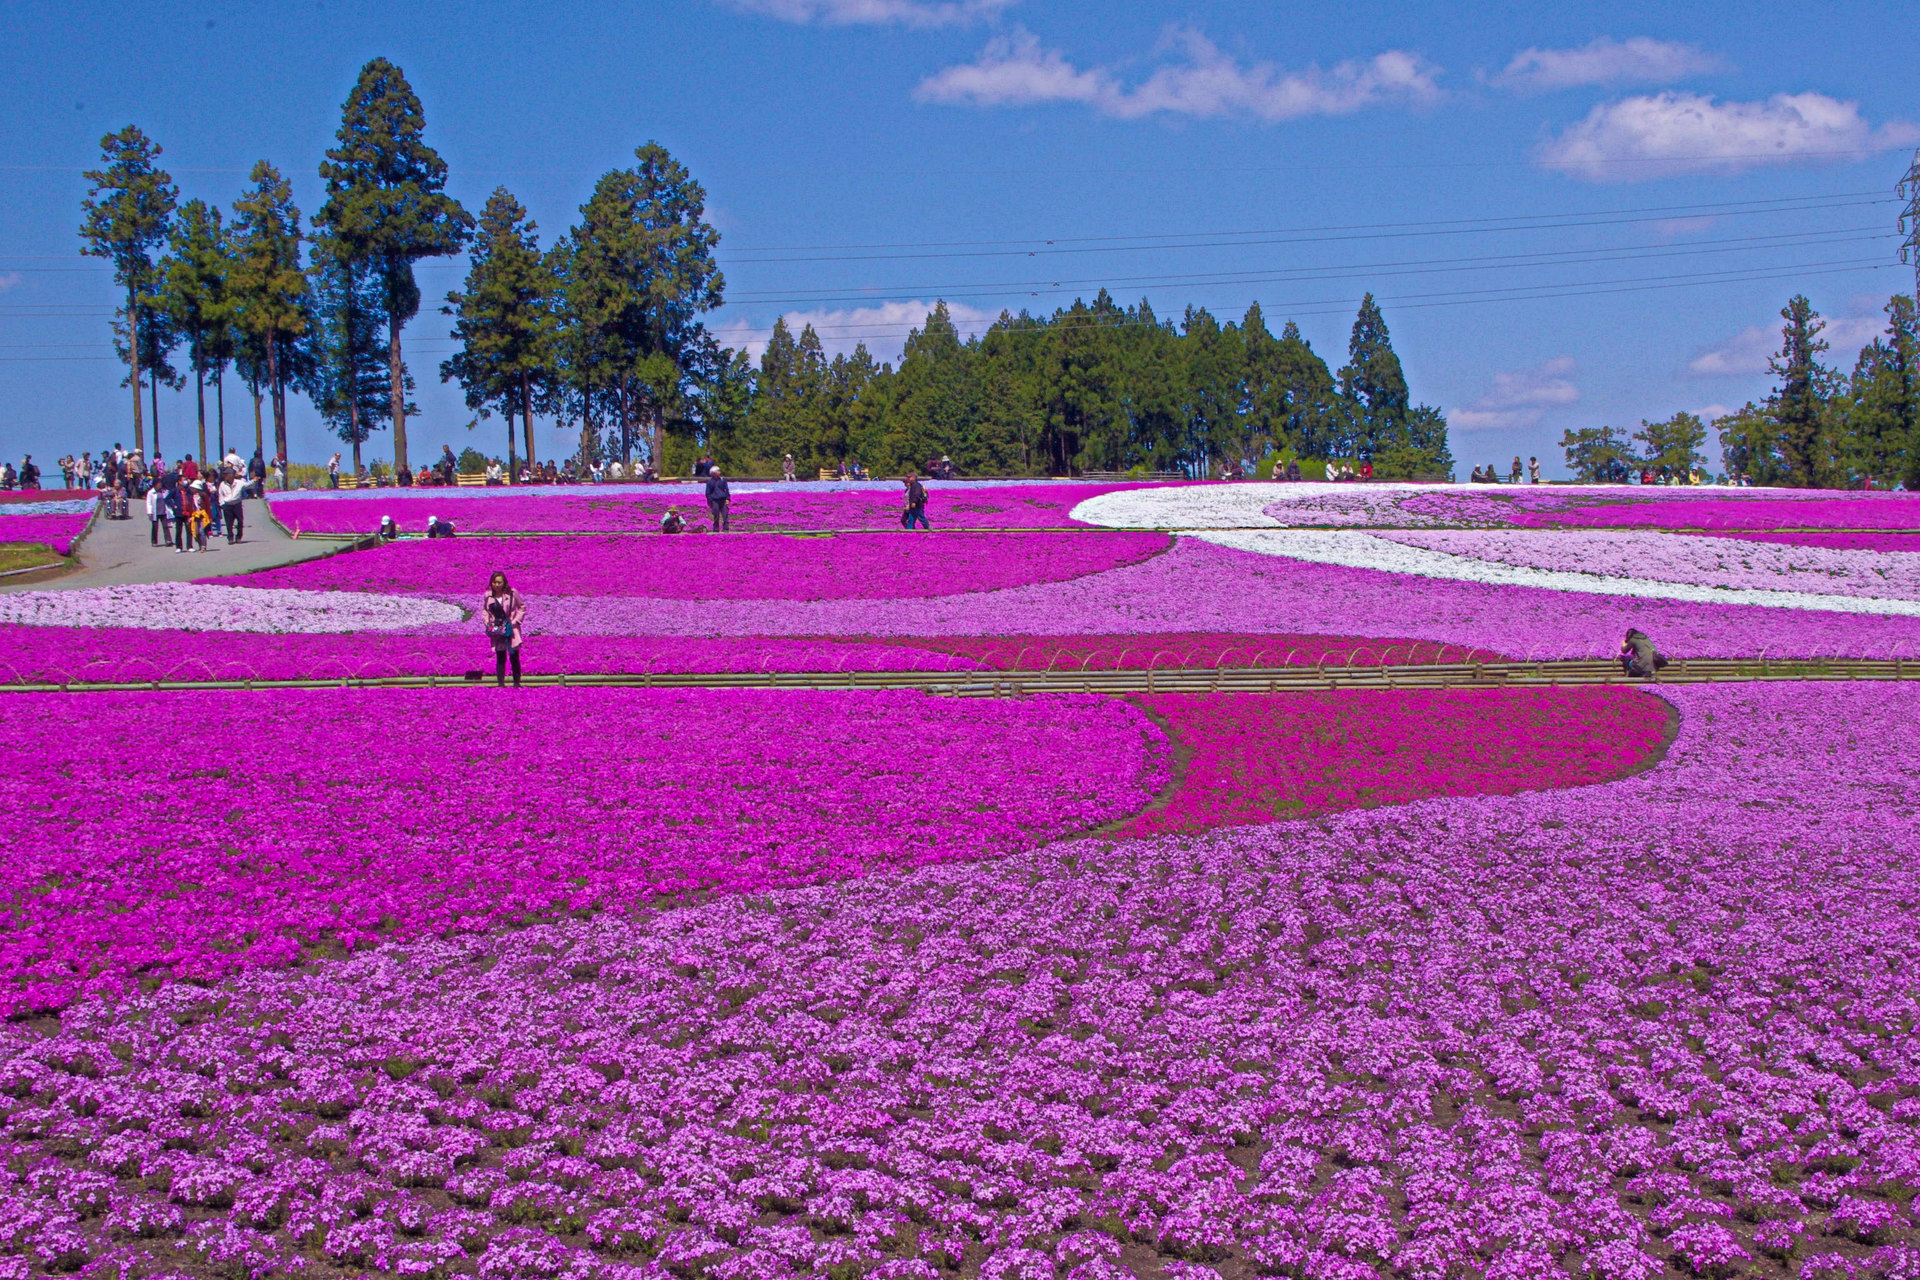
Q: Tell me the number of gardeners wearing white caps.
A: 2